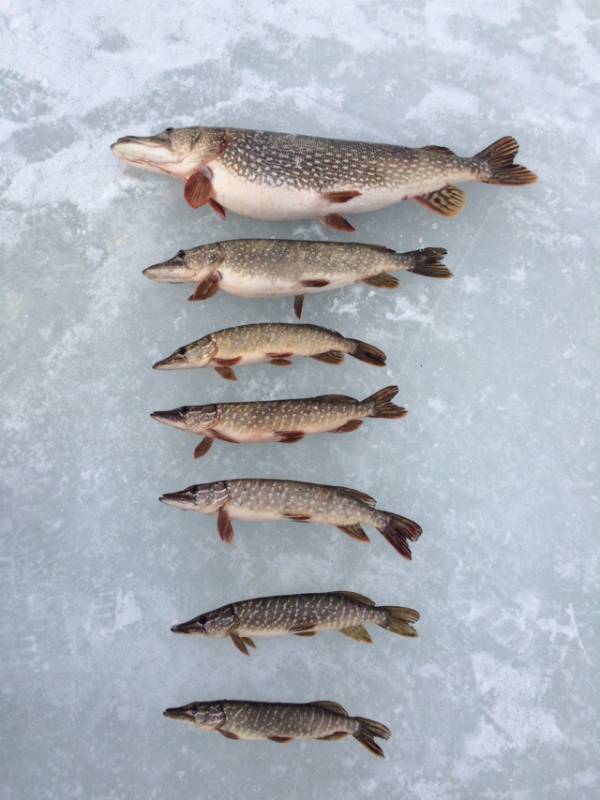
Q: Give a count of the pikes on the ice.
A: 7